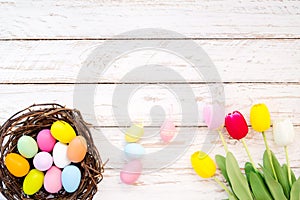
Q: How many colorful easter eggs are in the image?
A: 14